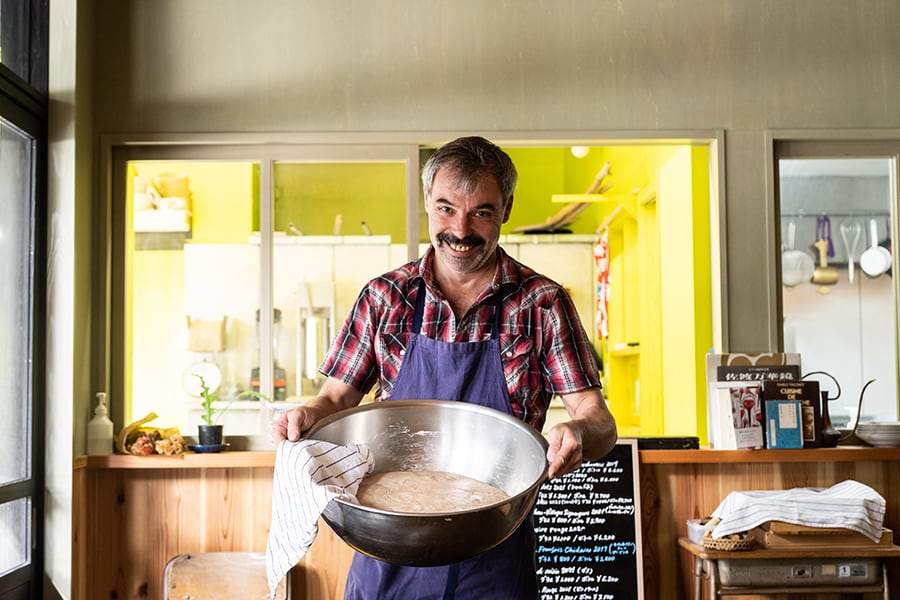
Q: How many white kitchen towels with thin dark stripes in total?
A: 2